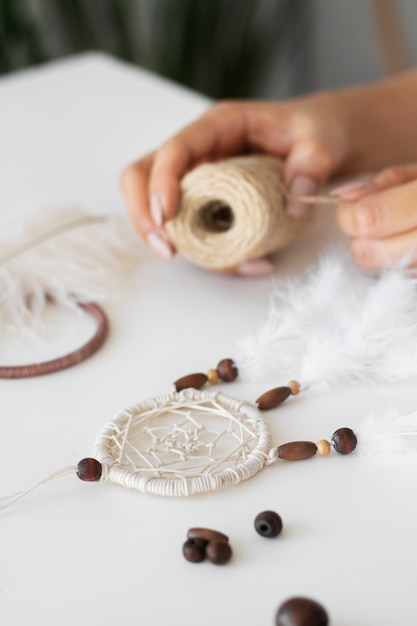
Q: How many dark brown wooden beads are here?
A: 11